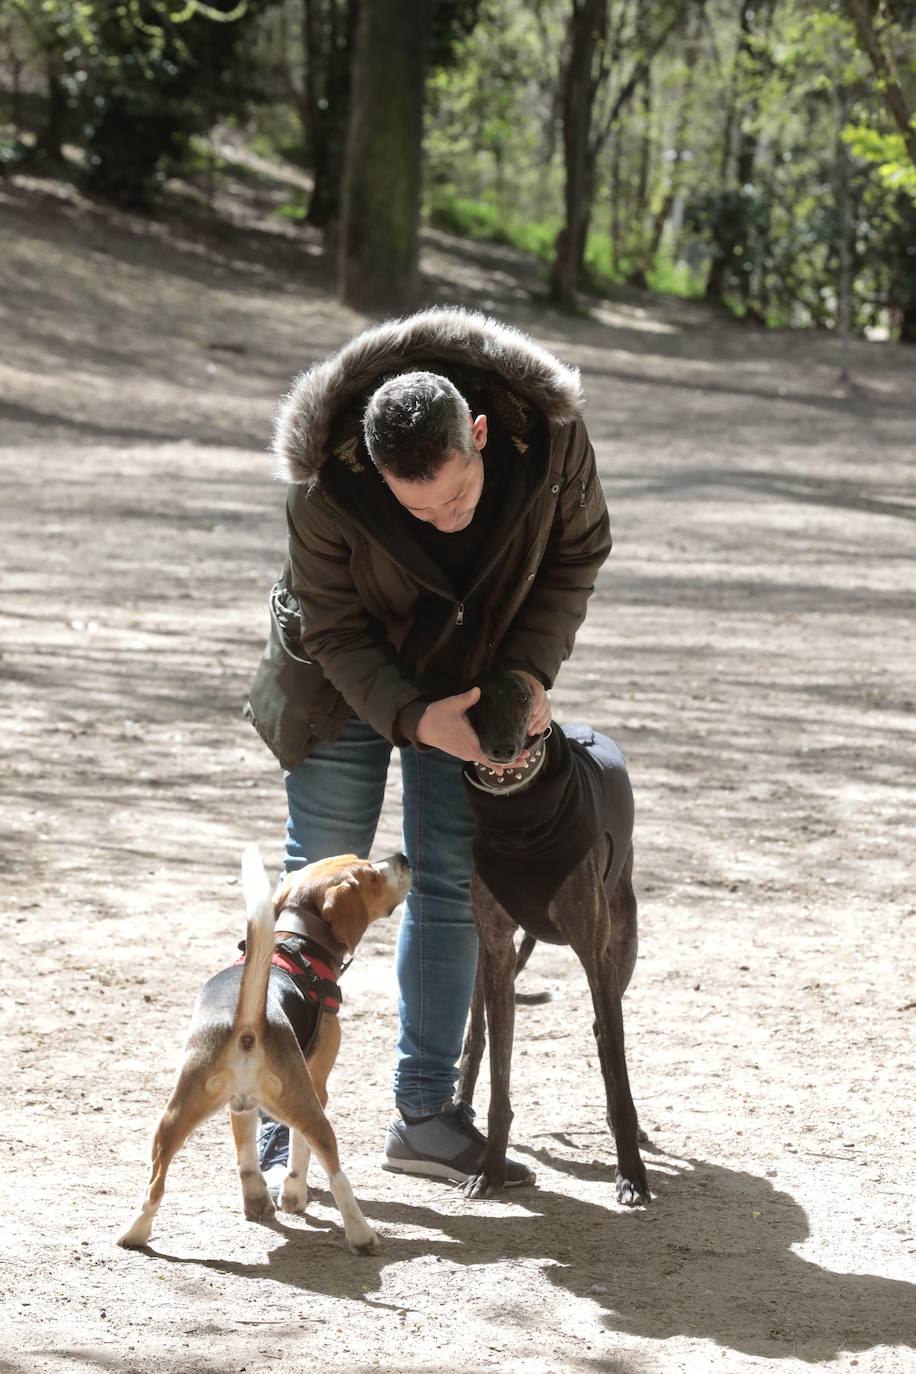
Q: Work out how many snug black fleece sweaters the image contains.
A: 1